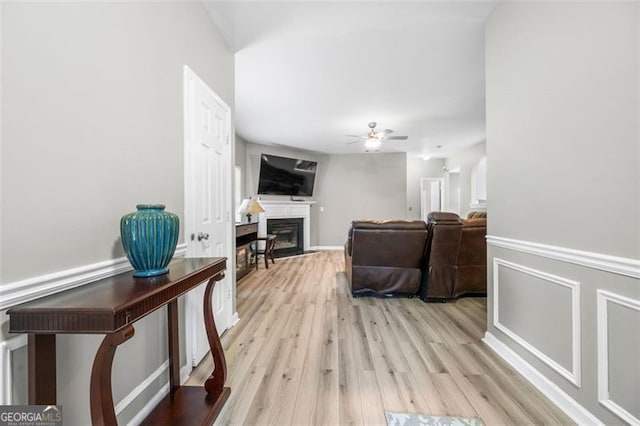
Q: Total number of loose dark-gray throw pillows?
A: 0